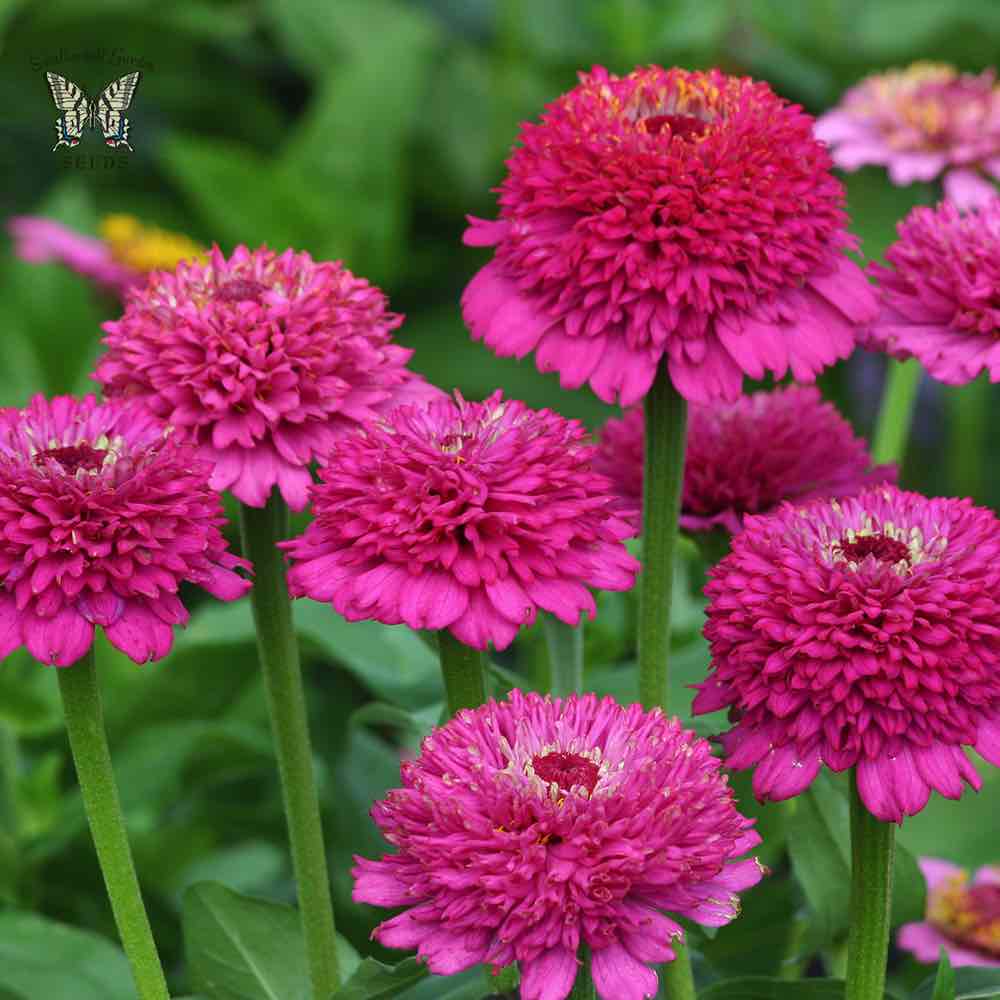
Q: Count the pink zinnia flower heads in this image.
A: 11